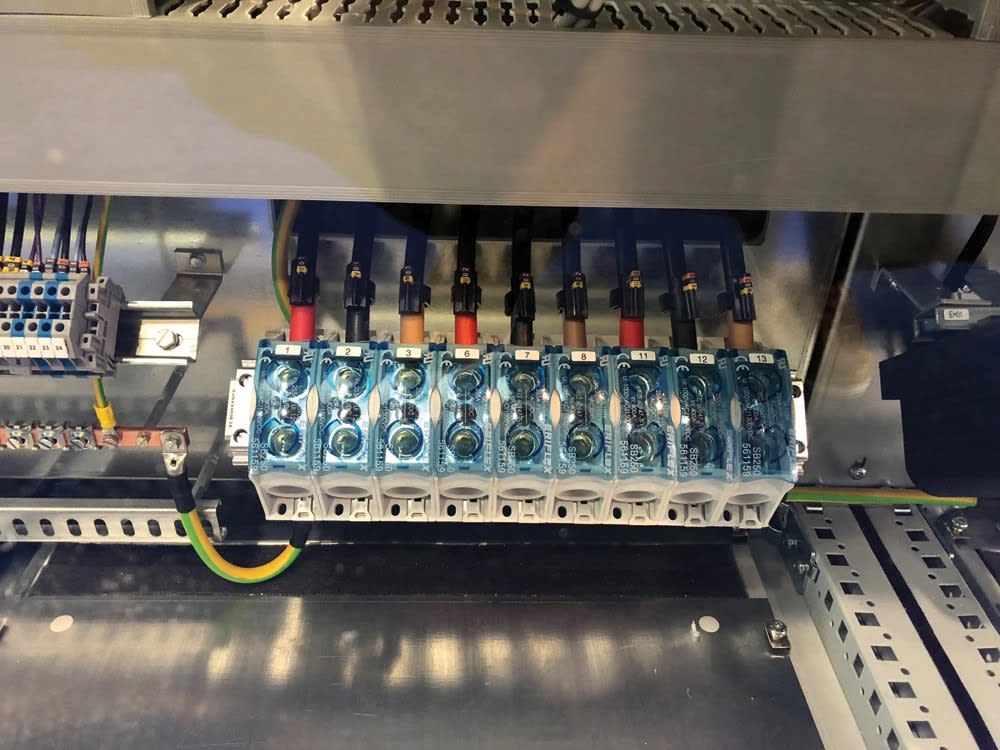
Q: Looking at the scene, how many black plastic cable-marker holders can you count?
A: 9